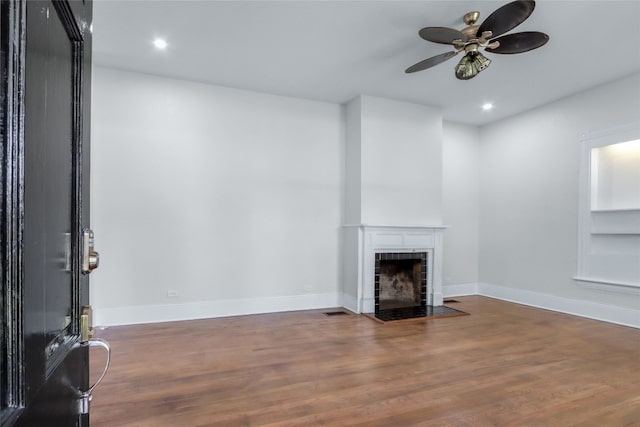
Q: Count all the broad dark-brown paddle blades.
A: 4